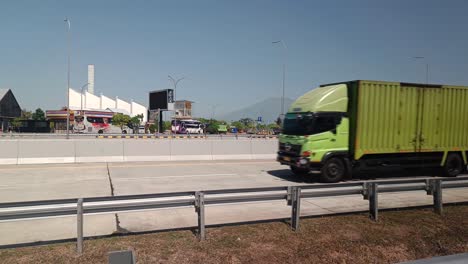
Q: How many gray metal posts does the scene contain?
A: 5